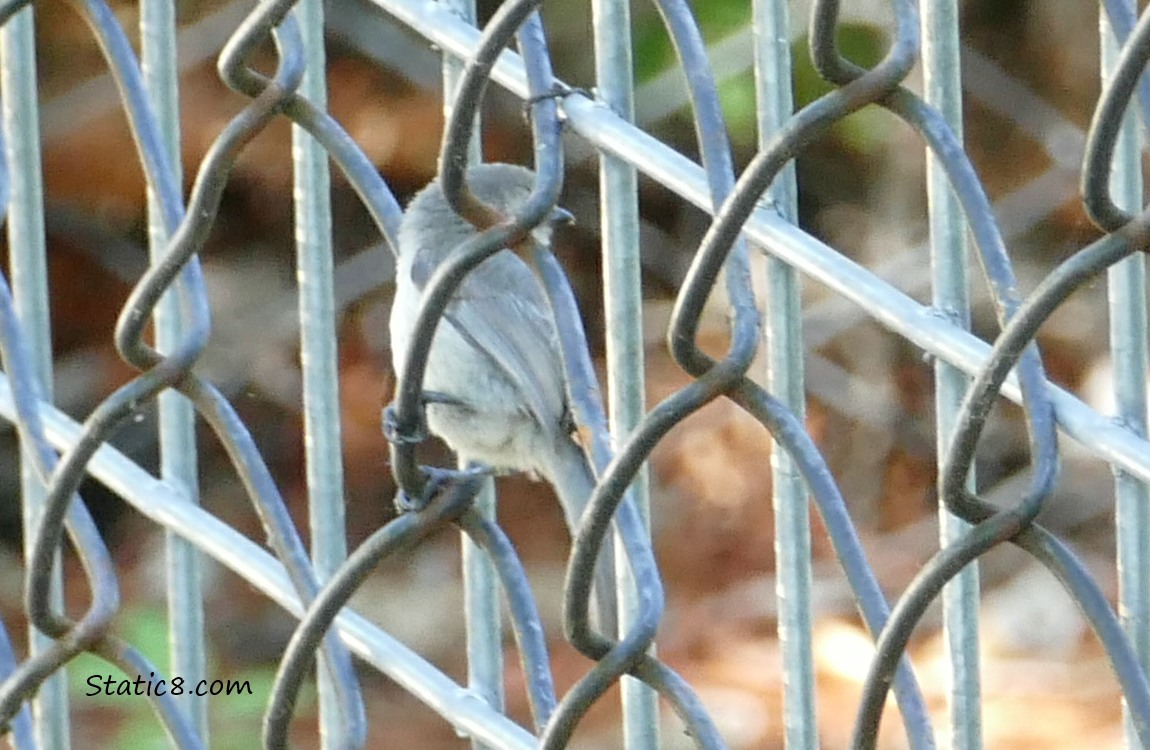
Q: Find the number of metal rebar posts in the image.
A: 8